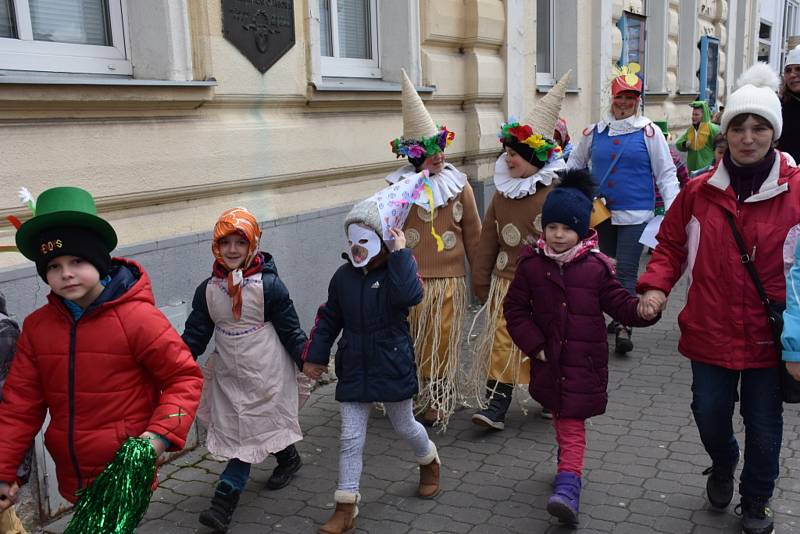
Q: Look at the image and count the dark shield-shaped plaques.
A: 1